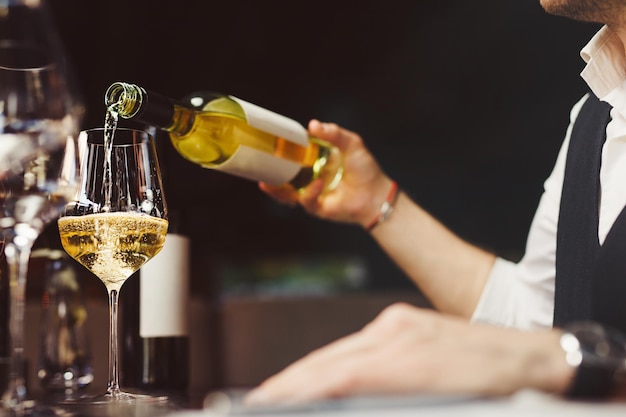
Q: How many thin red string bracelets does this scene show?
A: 1